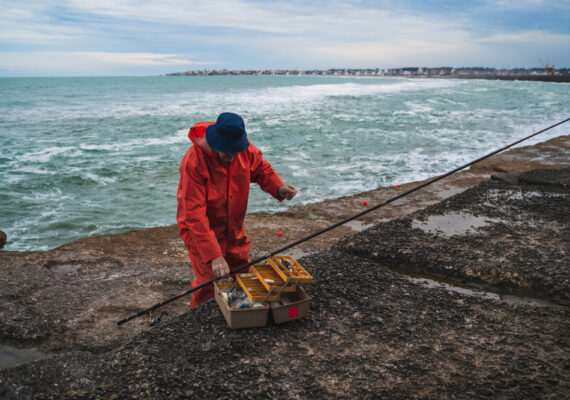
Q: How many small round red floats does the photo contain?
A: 3